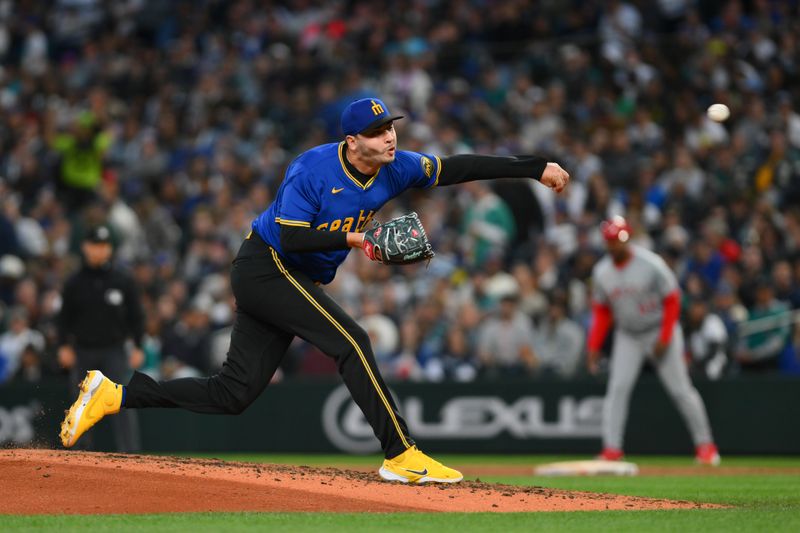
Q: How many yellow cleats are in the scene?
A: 2